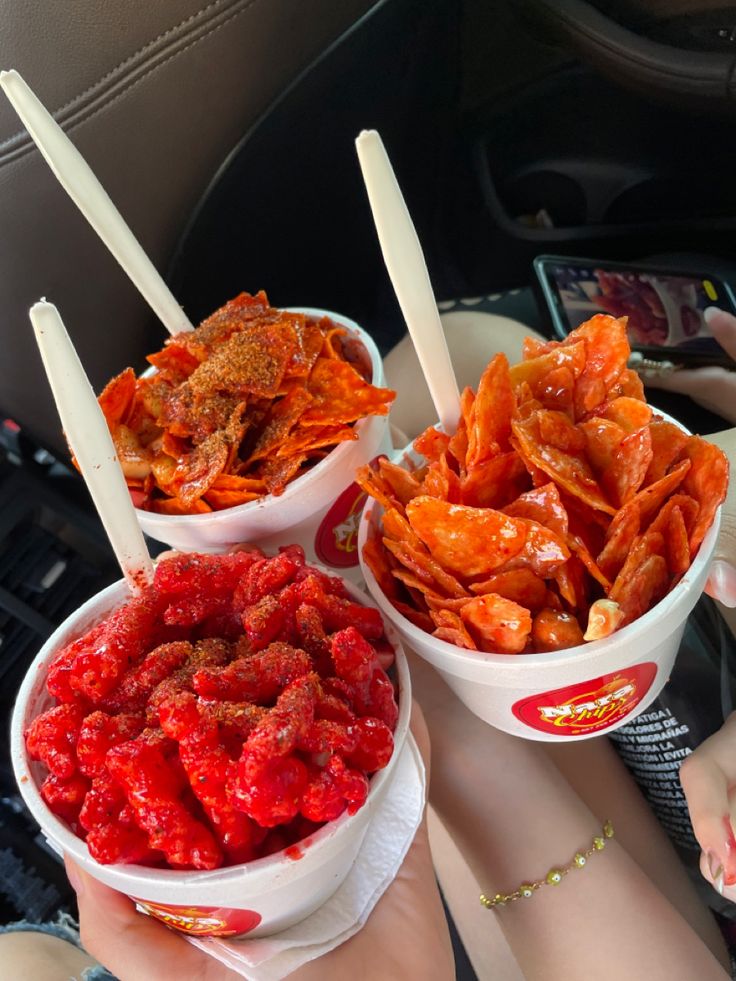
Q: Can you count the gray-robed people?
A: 0